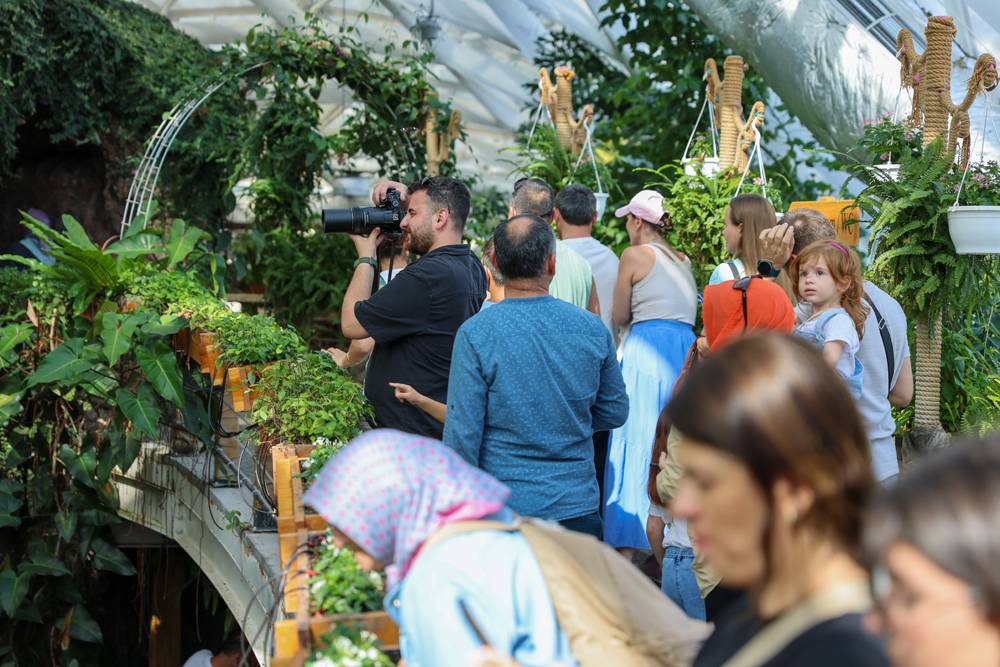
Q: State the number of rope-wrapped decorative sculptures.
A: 4